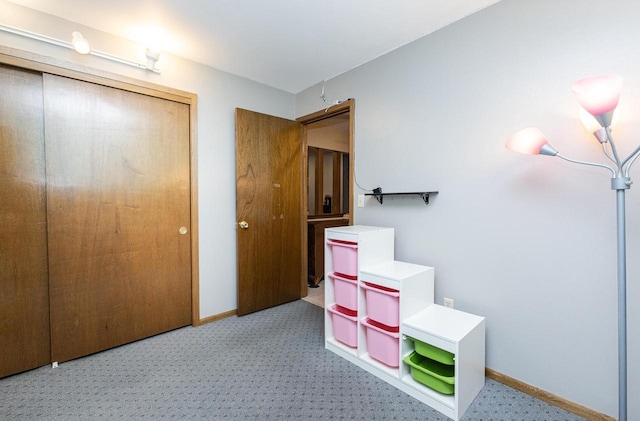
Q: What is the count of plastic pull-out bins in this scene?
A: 7